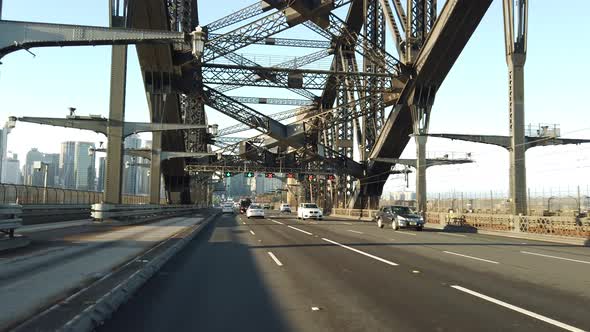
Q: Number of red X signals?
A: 4